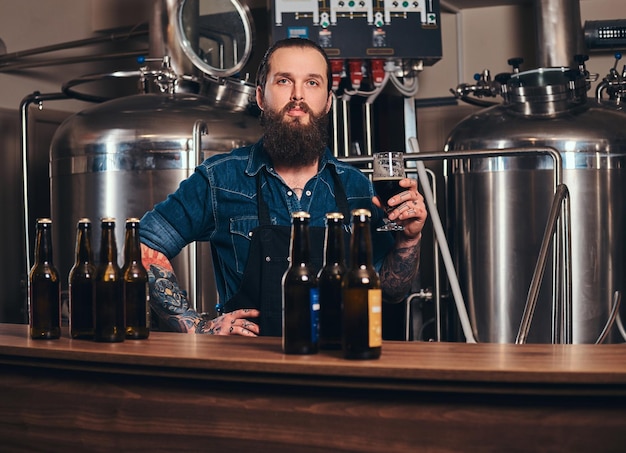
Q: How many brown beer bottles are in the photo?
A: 7